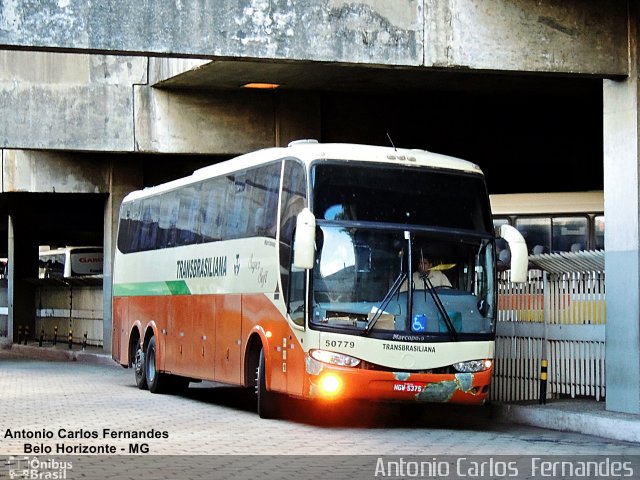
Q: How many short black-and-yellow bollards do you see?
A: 7